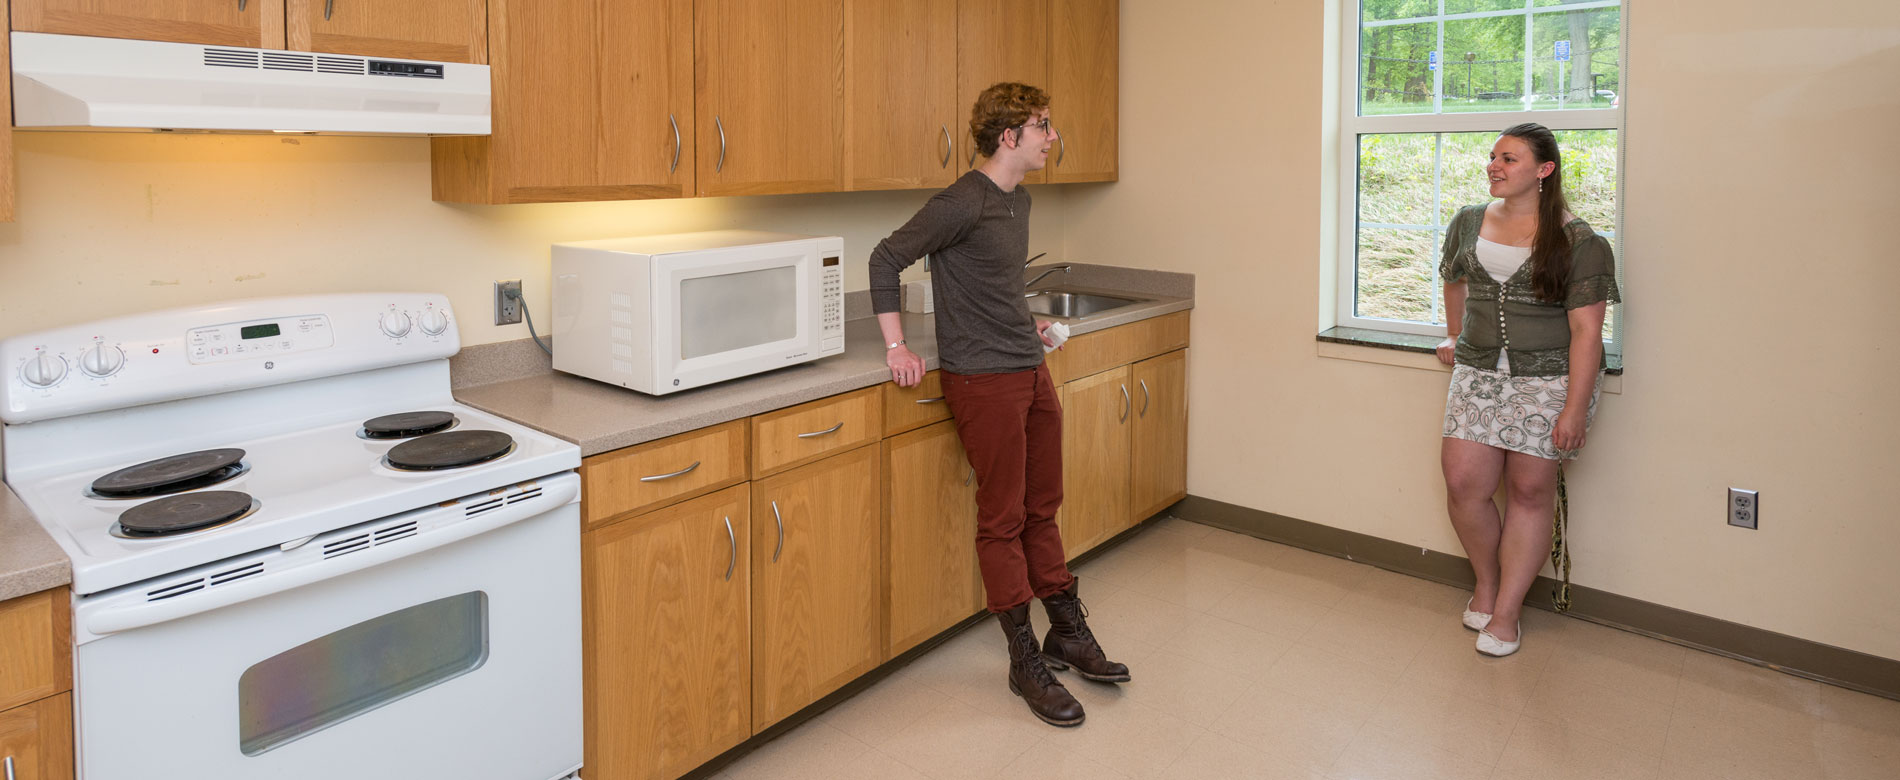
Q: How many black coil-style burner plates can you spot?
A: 4